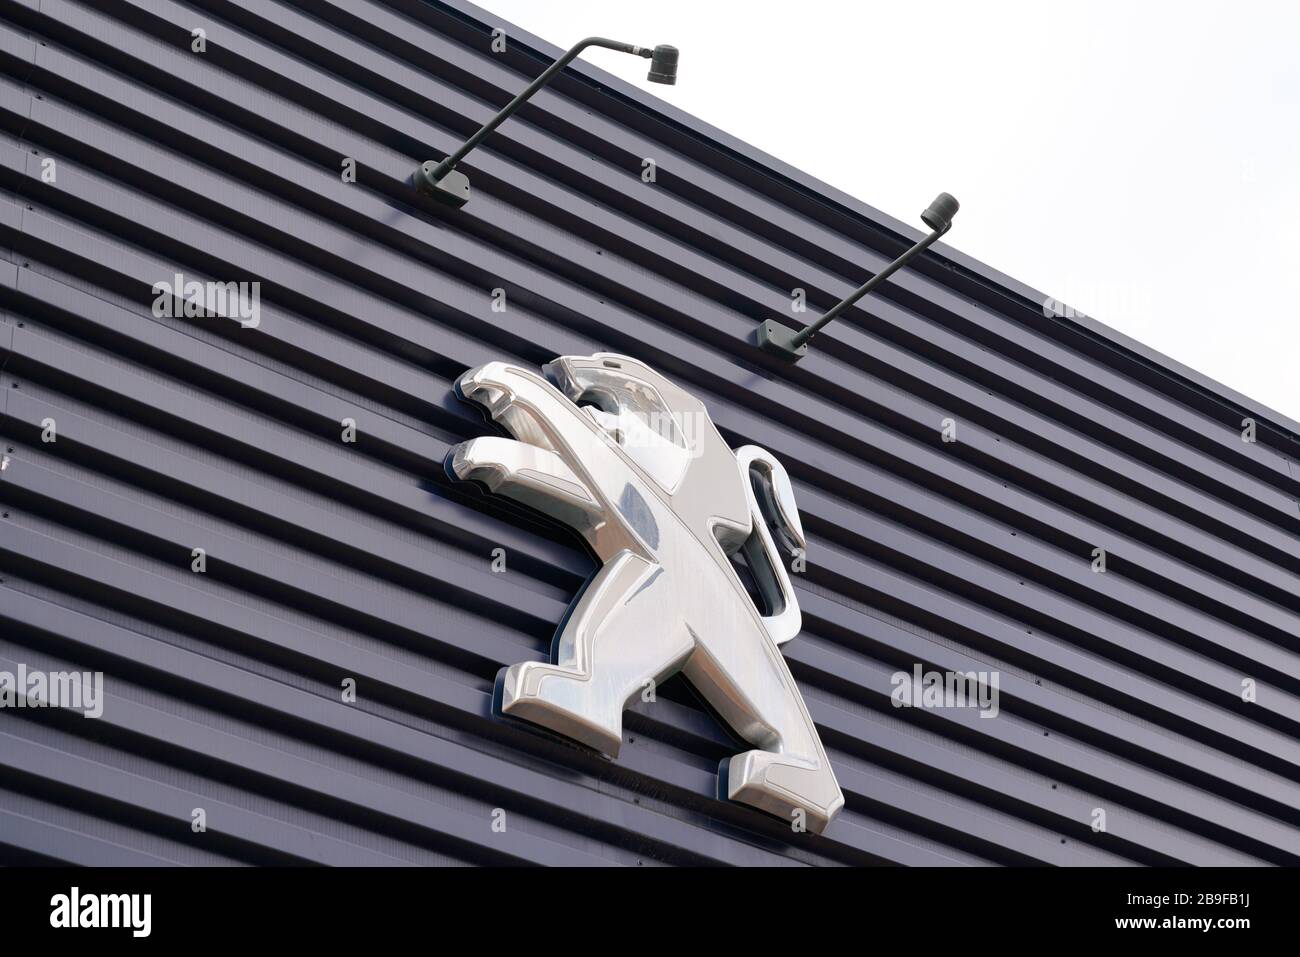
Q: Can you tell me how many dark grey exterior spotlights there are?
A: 2